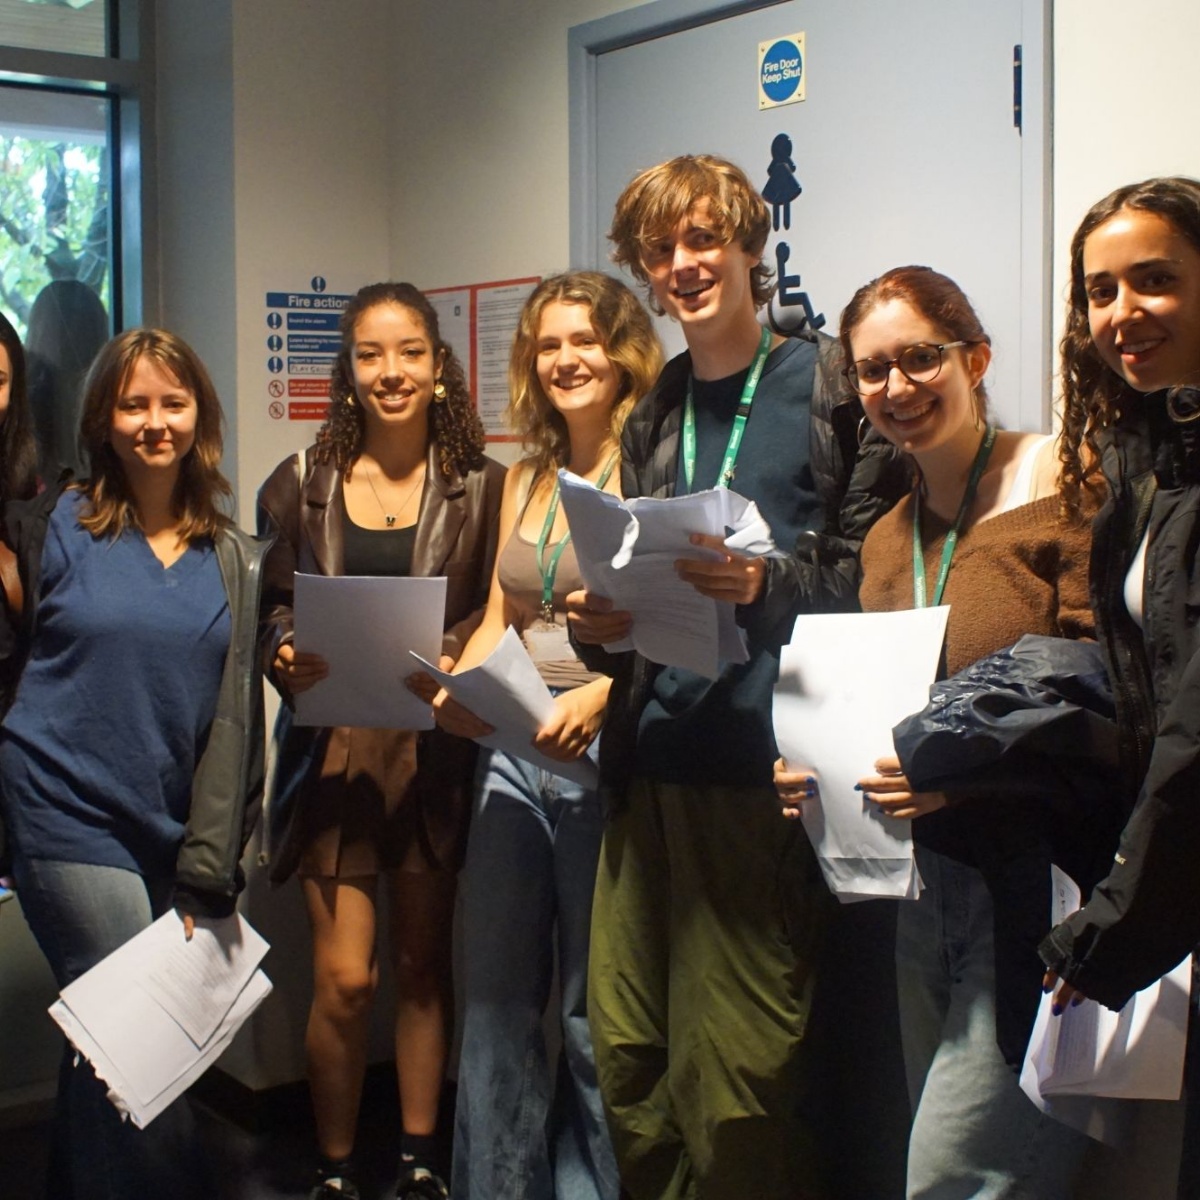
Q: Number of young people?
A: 7